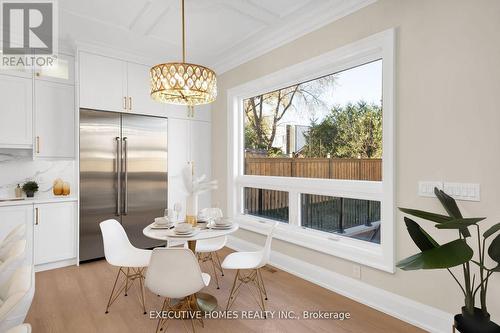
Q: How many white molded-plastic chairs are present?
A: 4